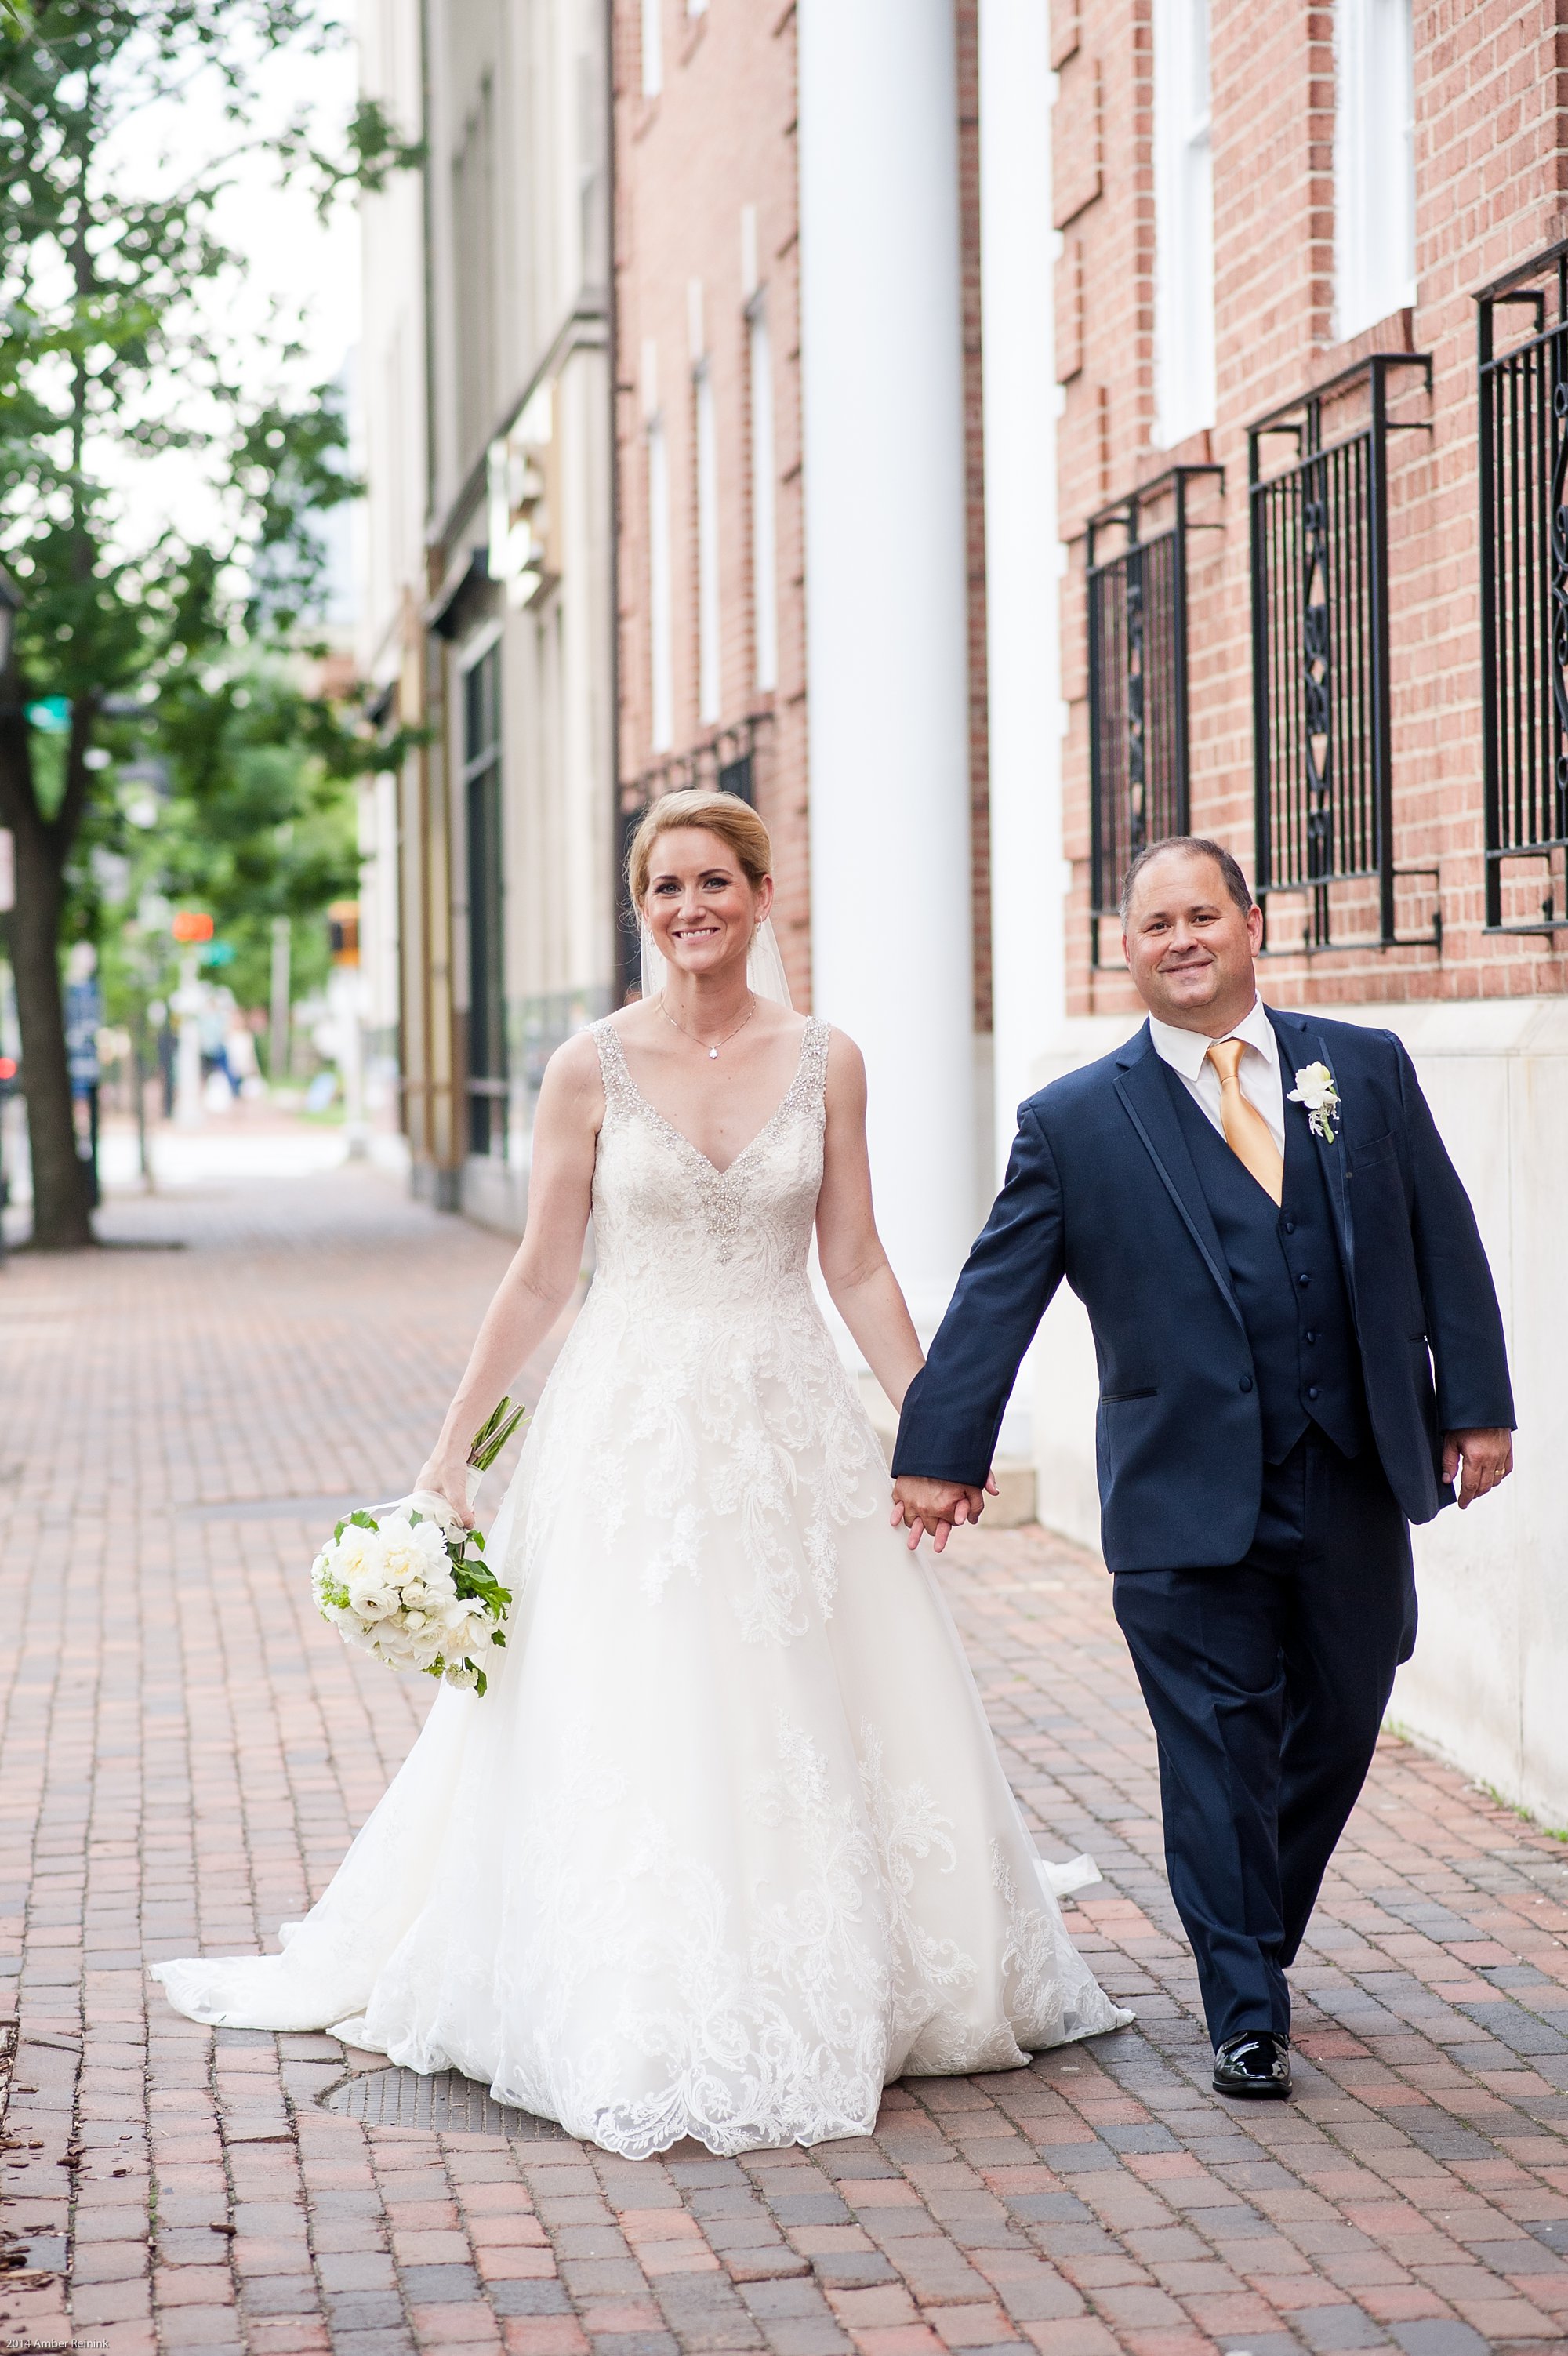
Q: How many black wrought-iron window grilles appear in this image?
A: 3